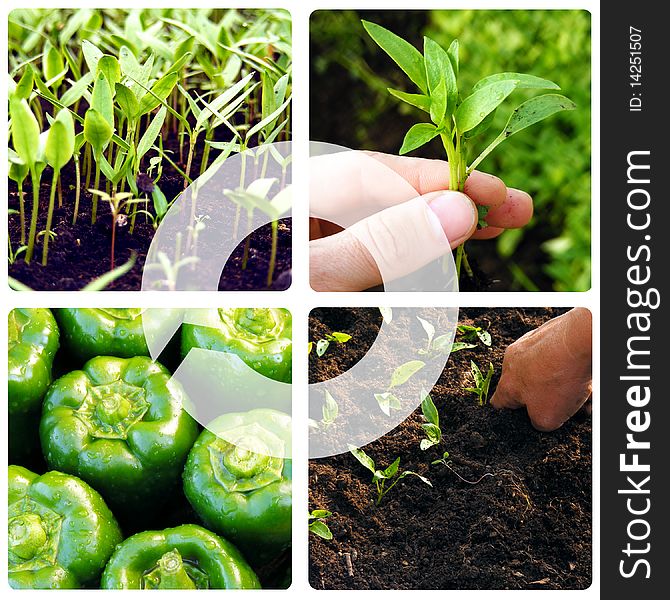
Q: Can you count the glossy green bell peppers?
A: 7